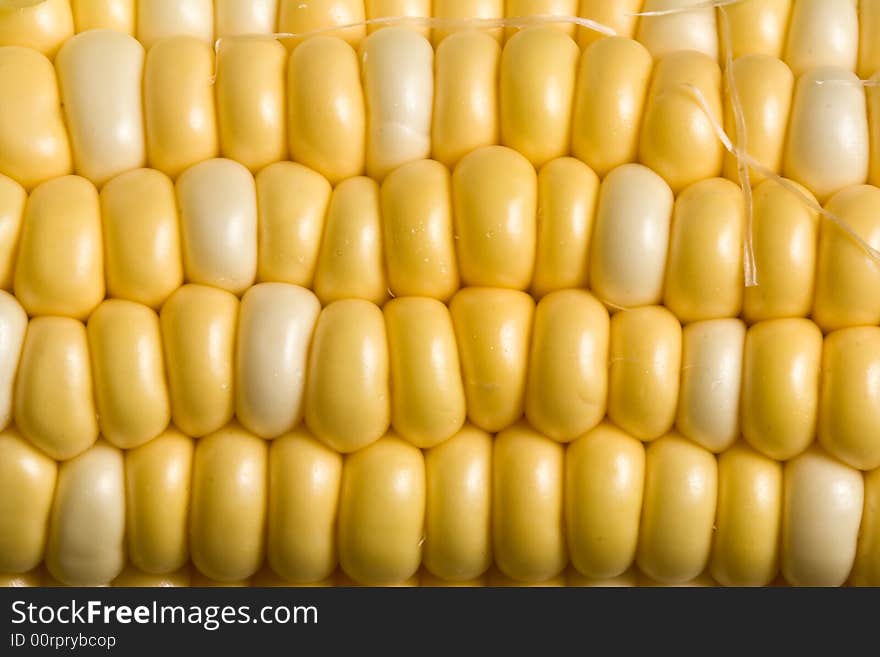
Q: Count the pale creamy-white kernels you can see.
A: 14